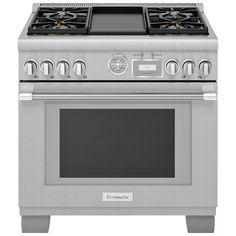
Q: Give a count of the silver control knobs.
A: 7